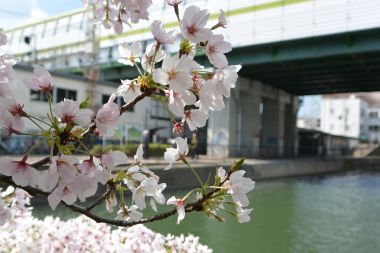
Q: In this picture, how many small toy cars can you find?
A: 0